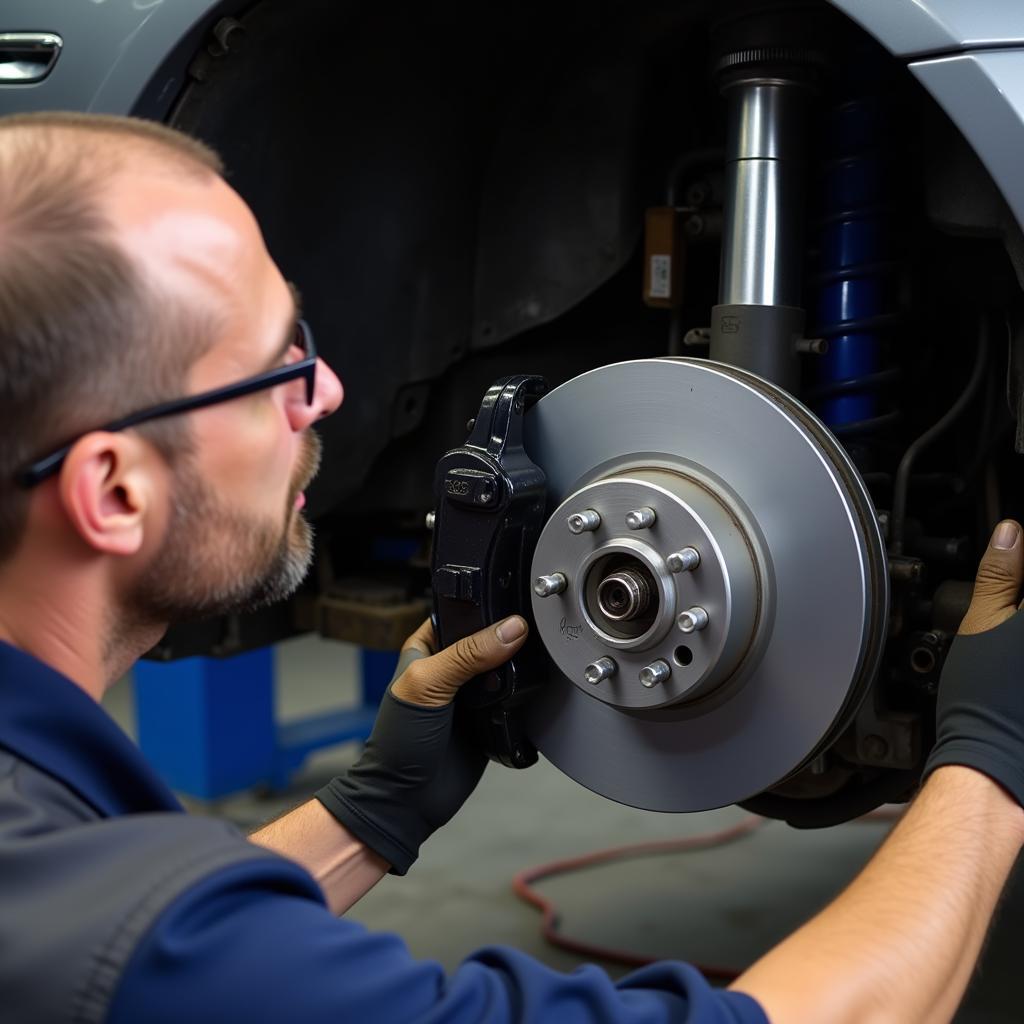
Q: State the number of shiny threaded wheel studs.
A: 7